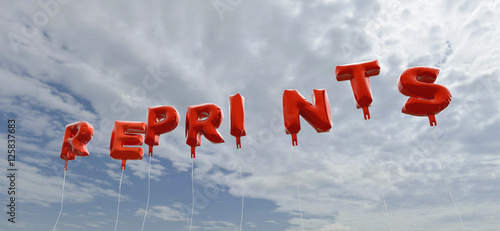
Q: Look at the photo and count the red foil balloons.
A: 8